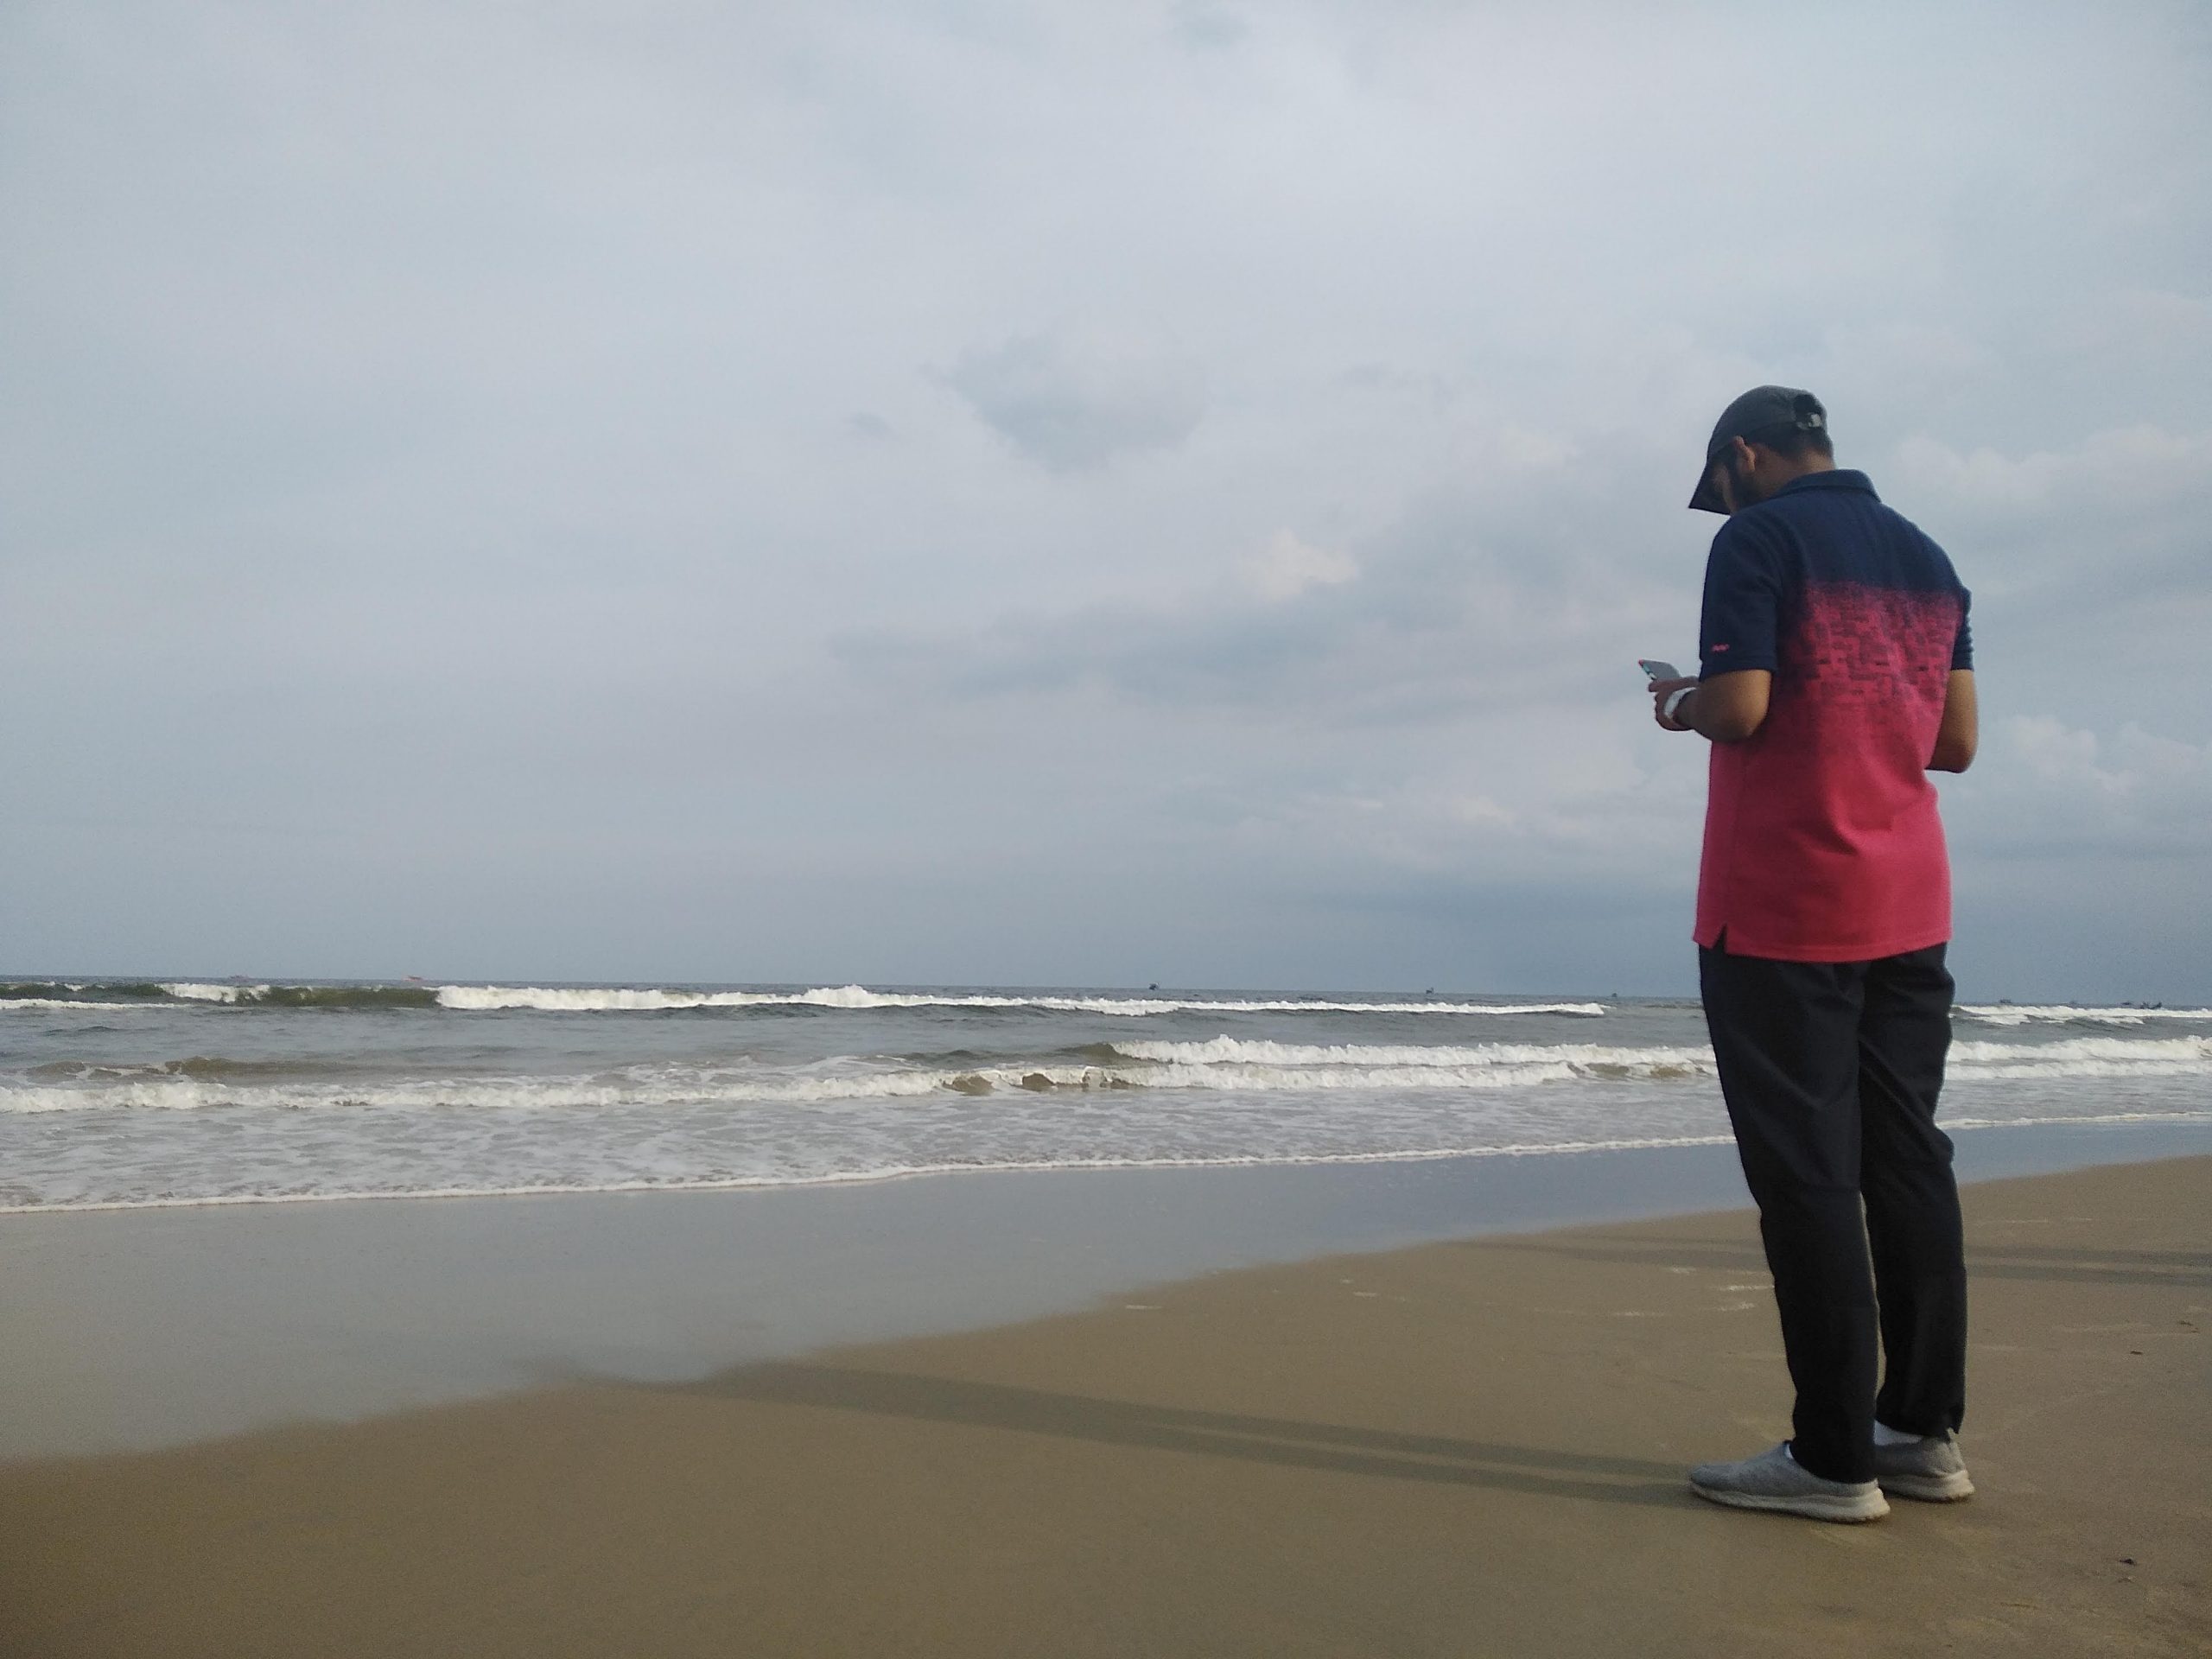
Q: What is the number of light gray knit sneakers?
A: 2